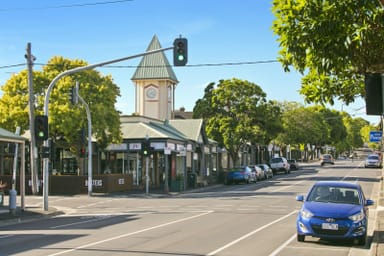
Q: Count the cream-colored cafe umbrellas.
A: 0